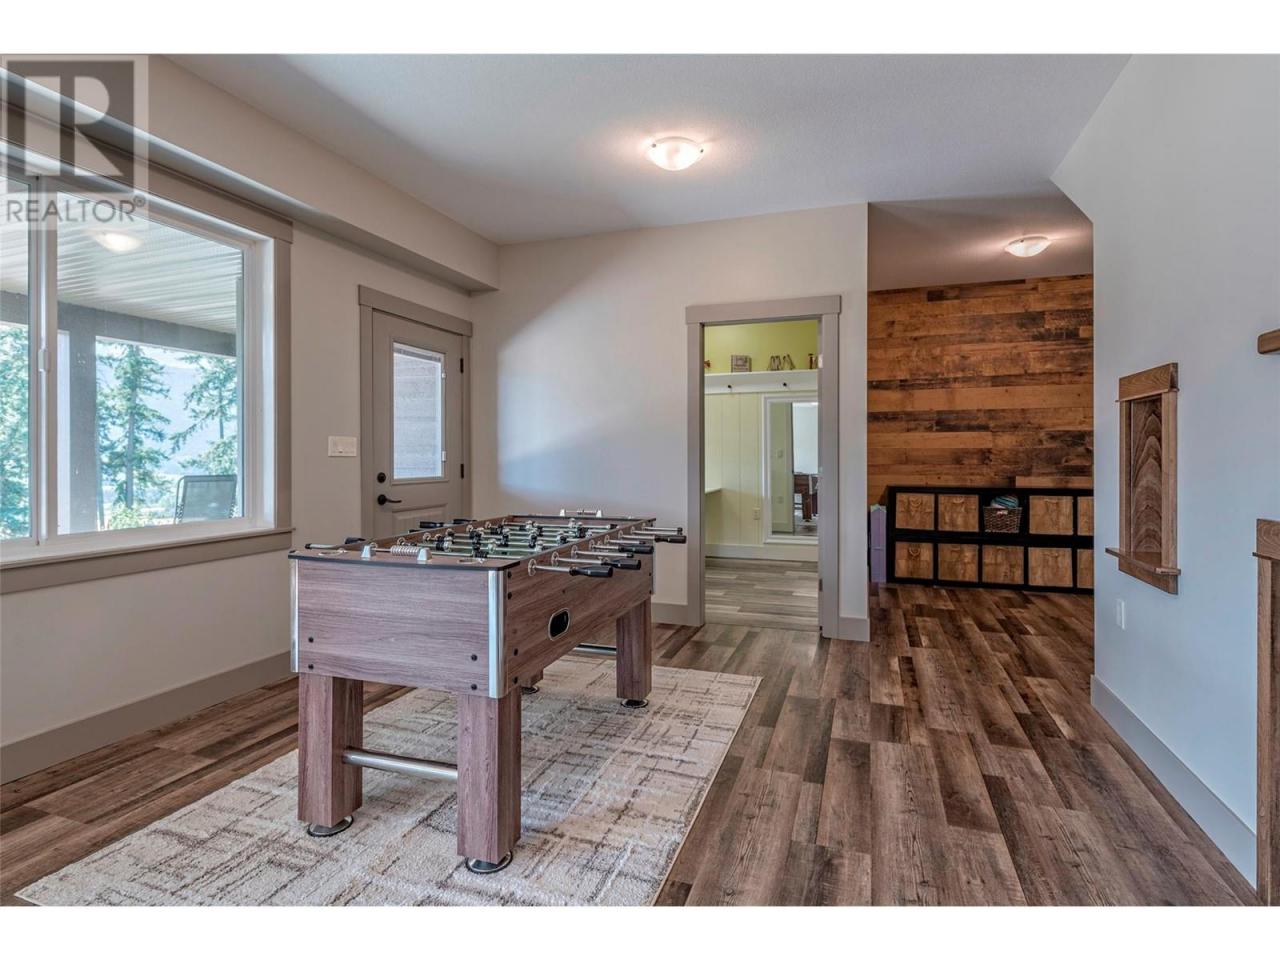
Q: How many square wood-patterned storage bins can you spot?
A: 9